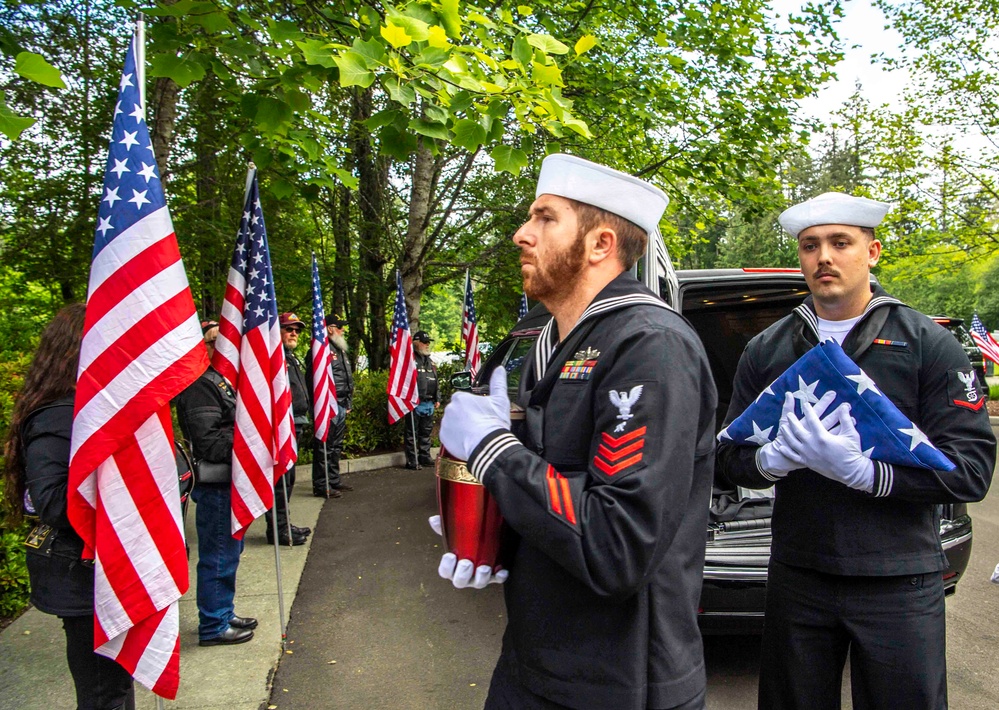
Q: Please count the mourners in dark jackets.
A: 5